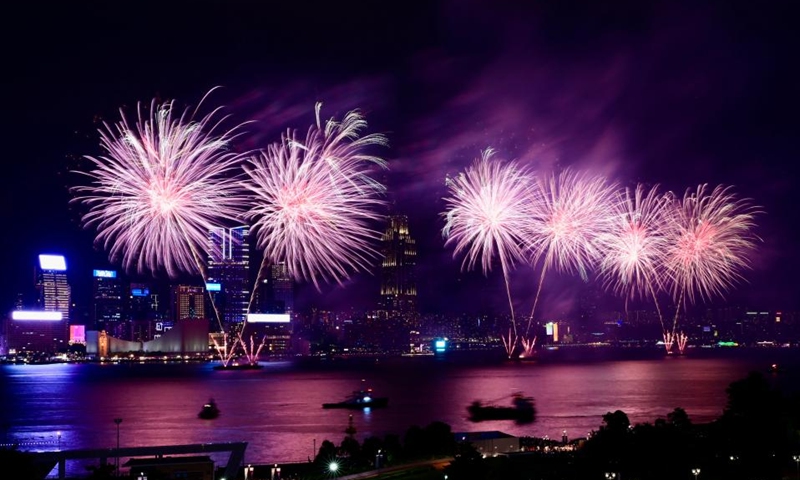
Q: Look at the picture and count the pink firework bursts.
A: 6